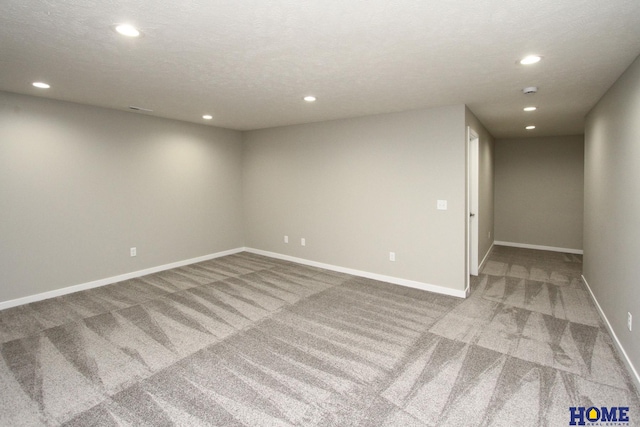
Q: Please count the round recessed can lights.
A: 7